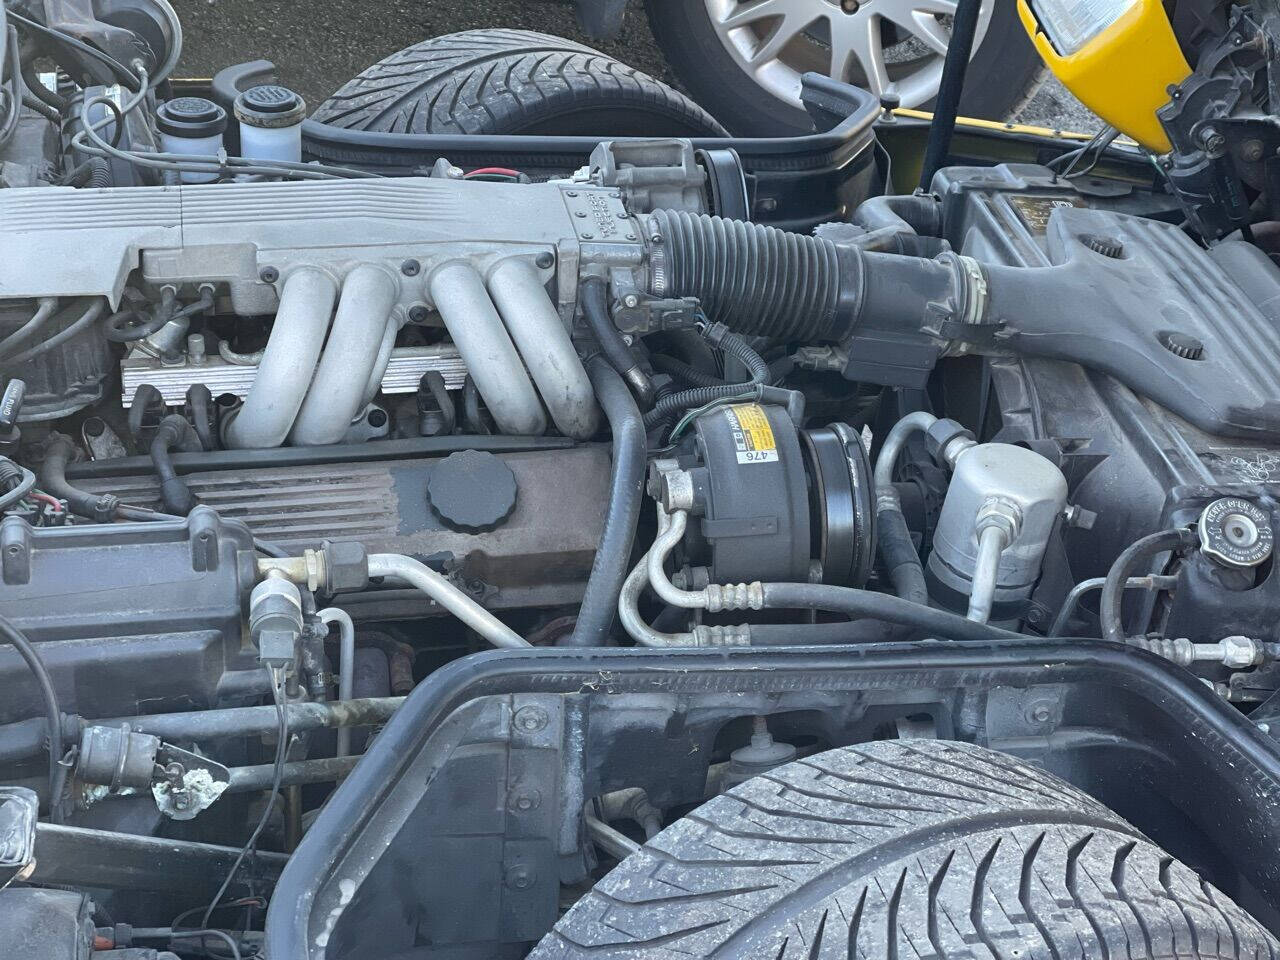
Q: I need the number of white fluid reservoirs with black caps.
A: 2